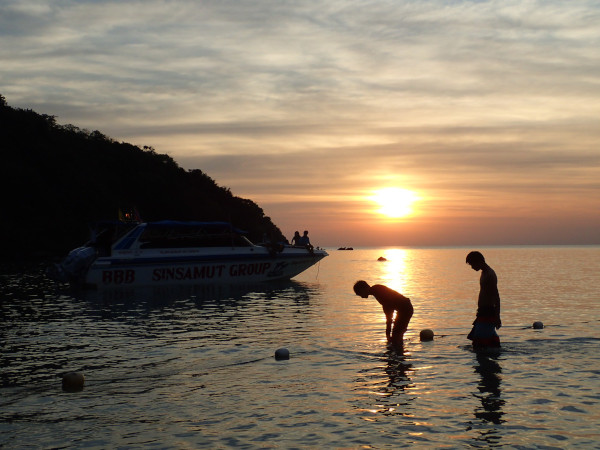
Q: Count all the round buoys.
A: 4